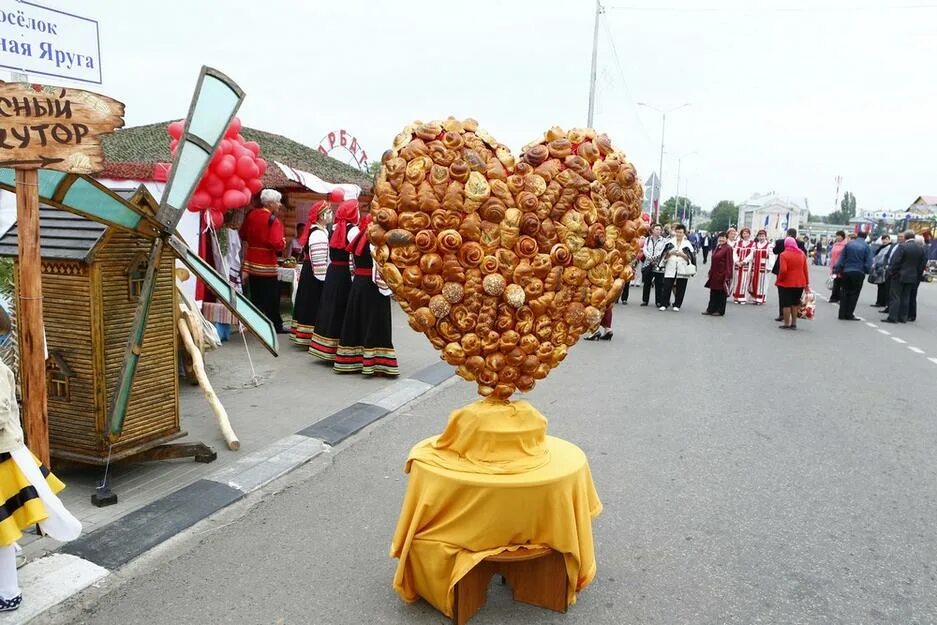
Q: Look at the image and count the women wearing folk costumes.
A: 6